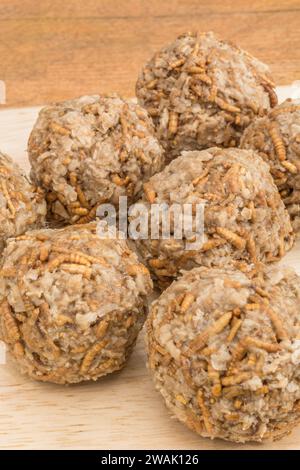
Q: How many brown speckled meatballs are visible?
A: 7